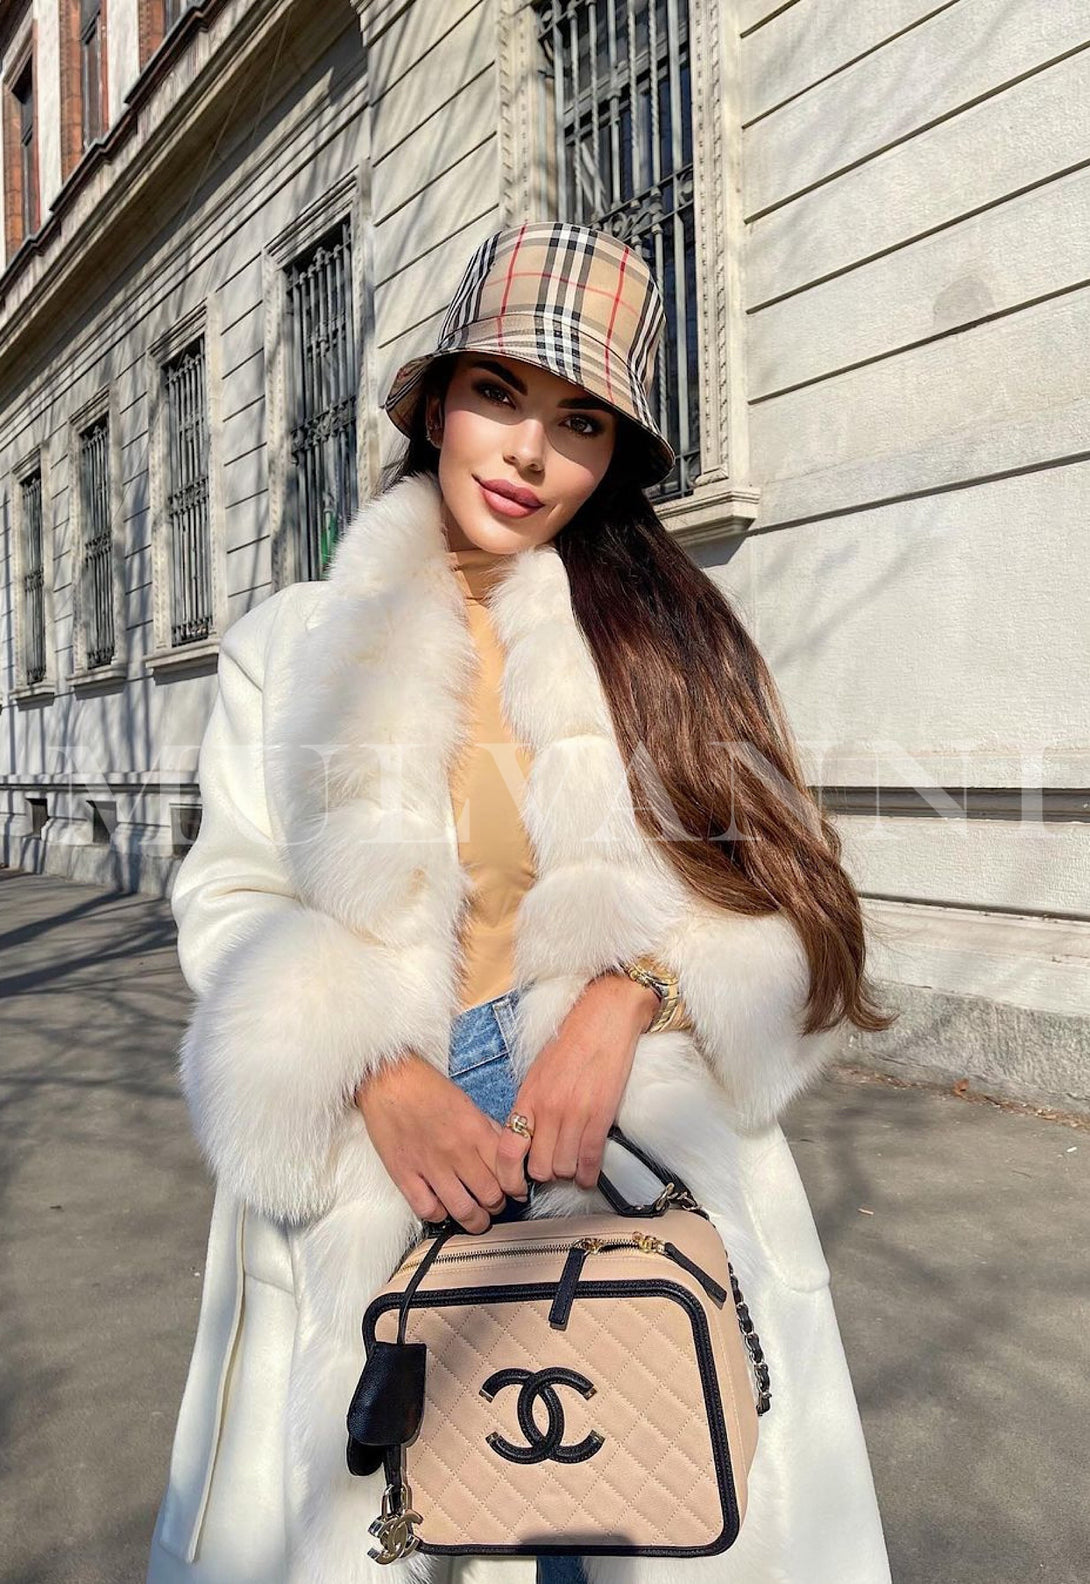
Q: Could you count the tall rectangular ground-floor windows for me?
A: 5